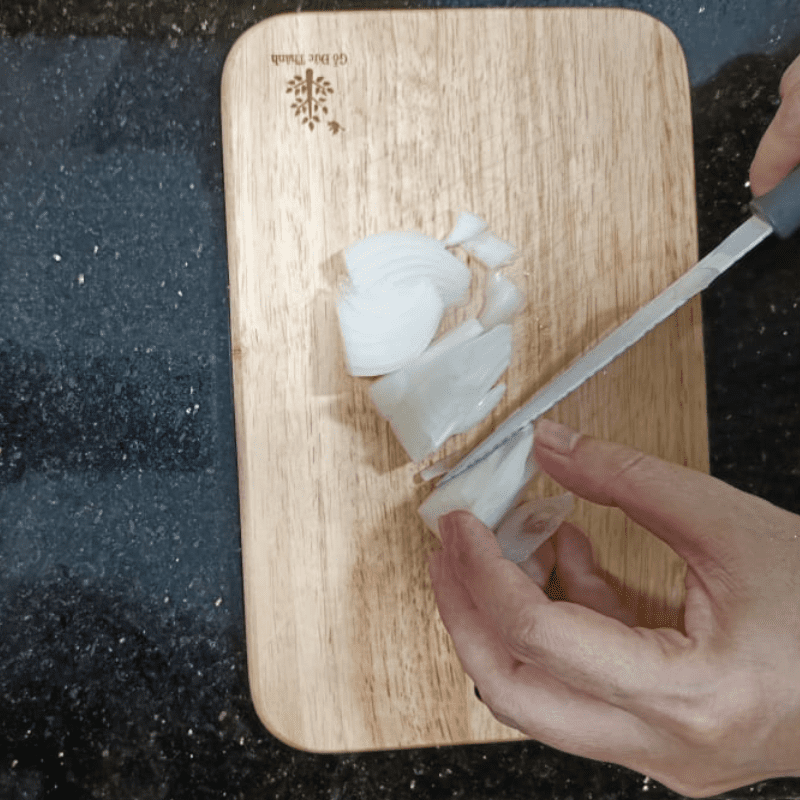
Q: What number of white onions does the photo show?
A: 1